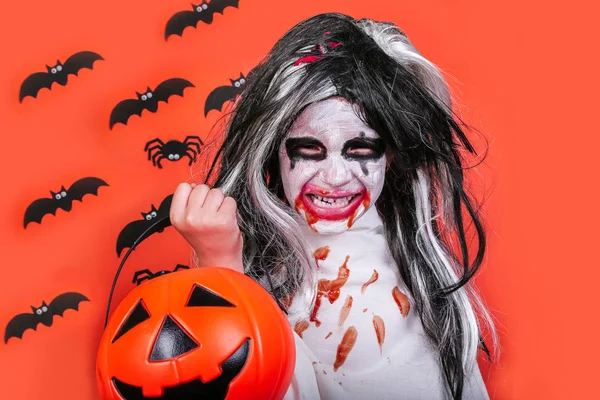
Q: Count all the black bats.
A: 7